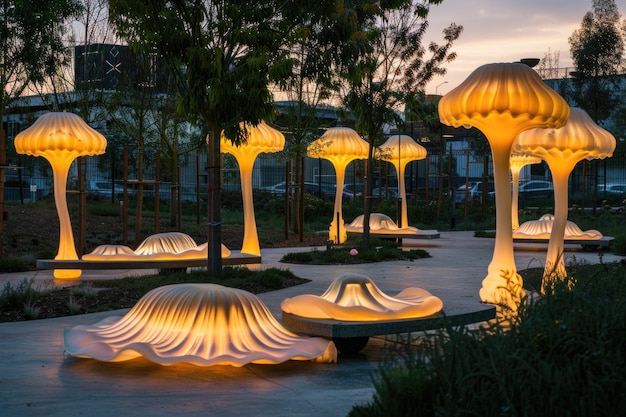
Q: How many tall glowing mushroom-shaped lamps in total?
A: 7